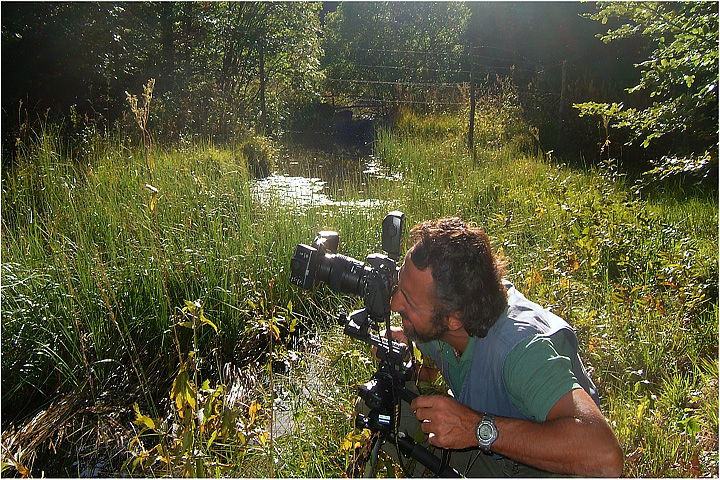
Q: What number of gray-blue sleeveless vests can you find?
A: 1